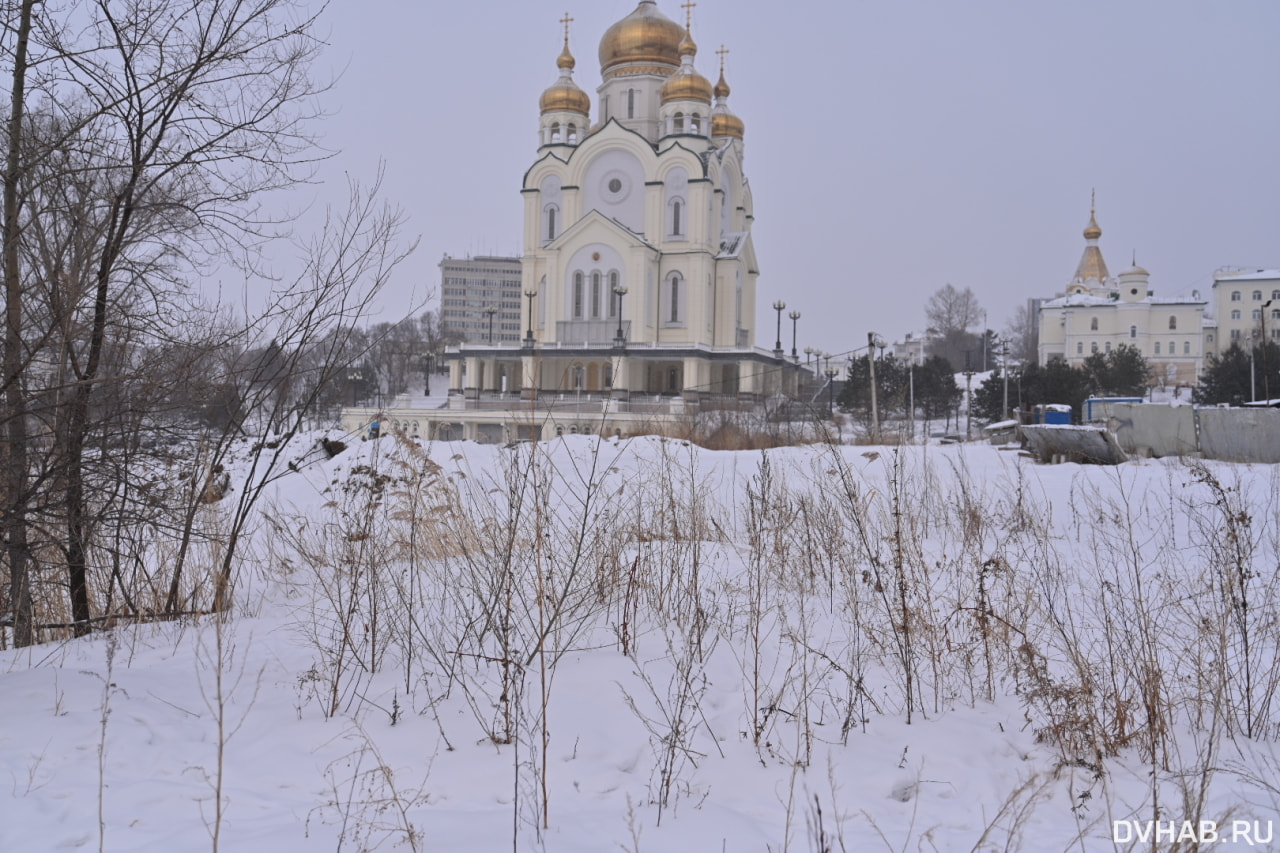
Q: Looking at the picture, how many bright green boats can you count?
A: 0